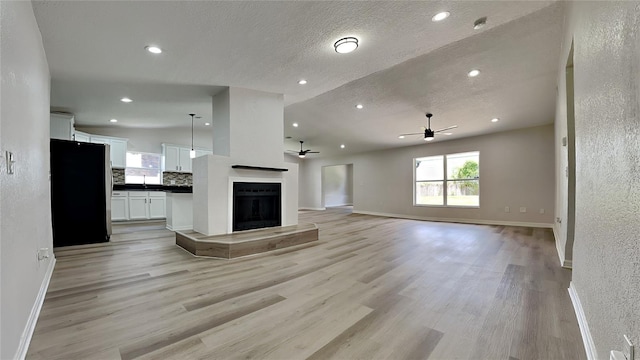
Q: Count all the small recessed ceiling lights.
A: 12